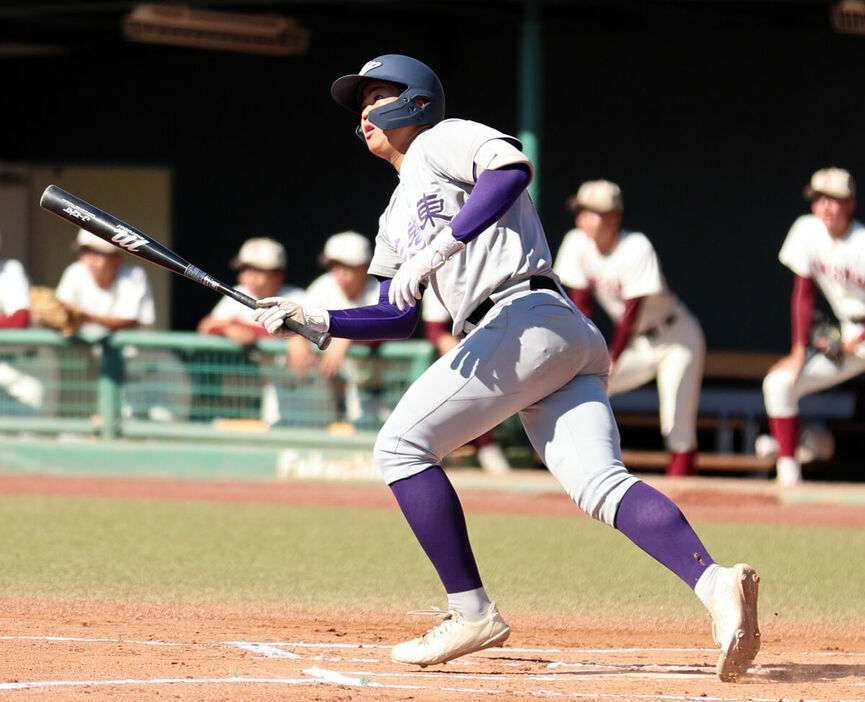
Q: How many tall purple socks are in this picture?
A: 2